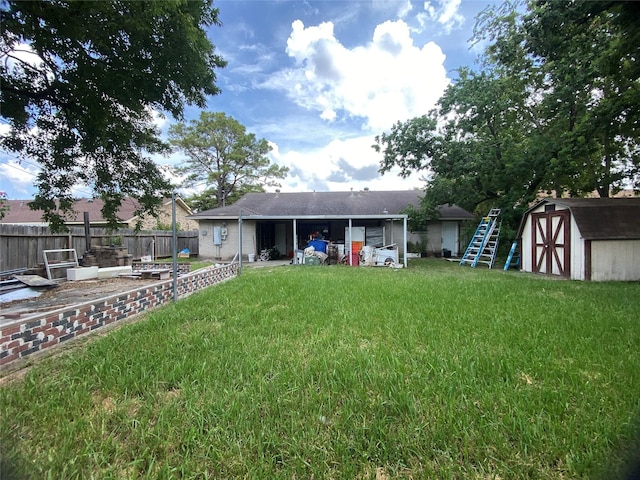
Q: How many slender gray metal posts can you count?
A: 2